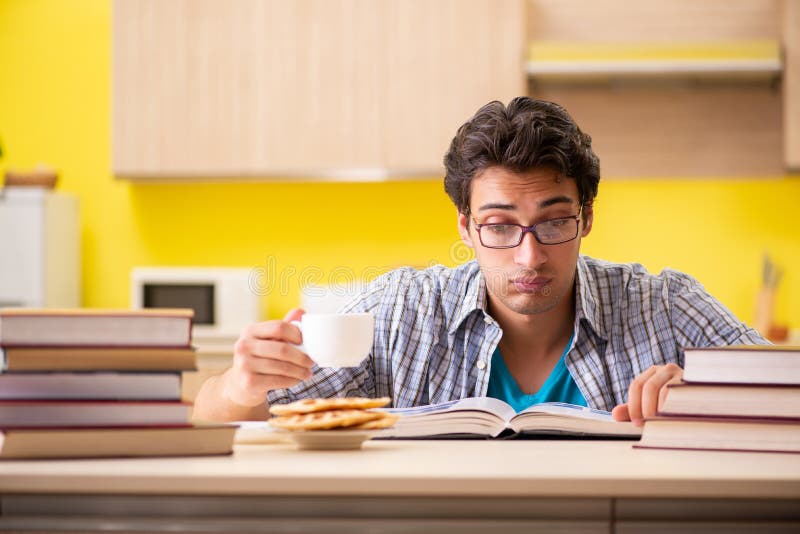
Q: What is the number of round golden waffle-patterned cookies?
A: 3